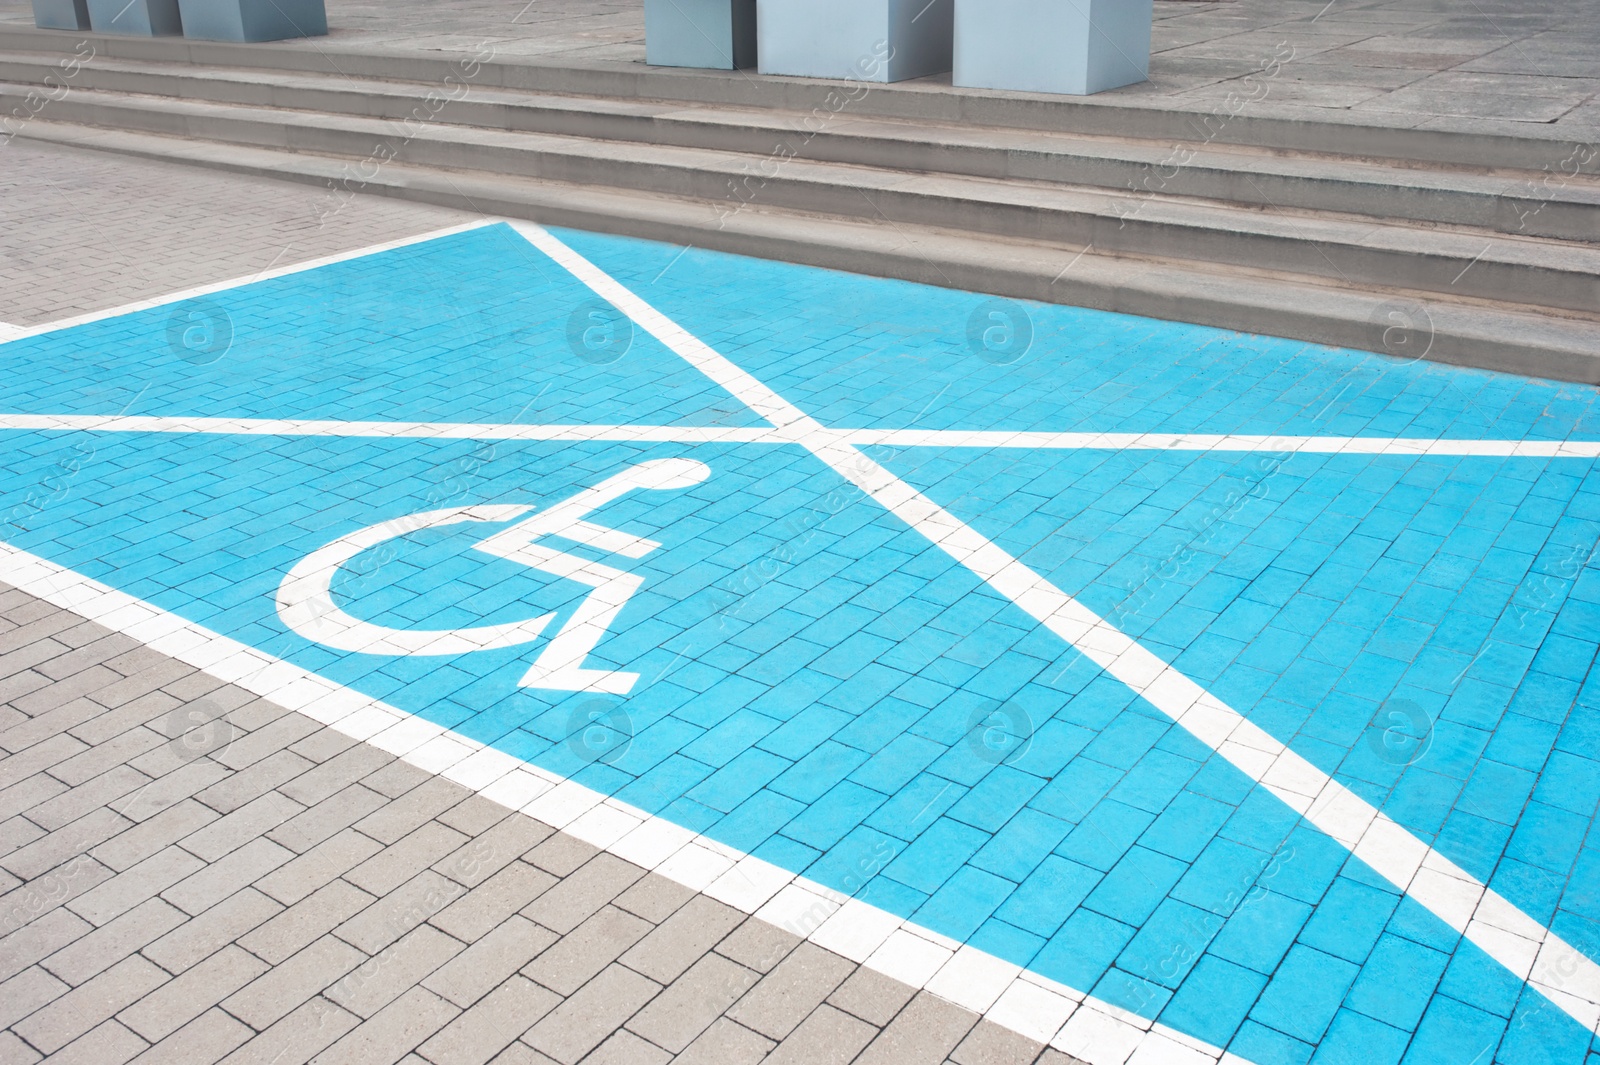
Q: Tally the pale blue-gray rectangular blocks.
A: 6